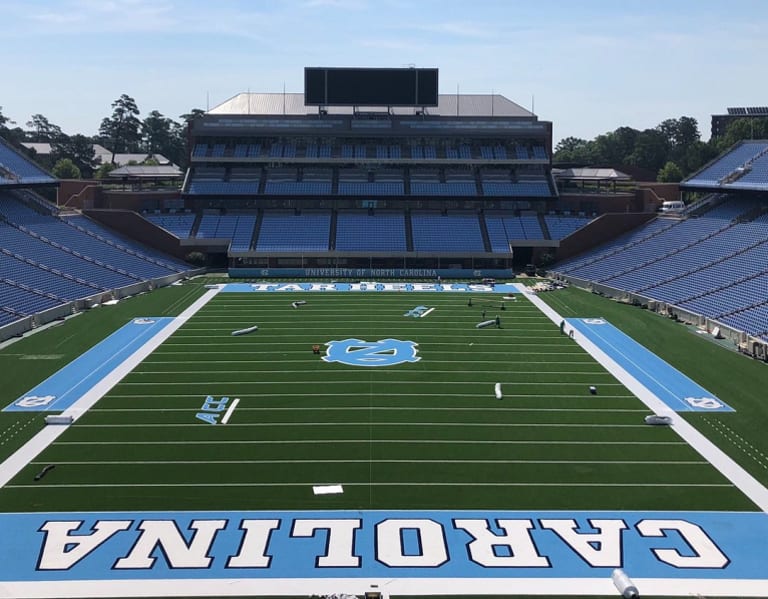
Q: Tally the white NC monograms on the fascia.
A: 2